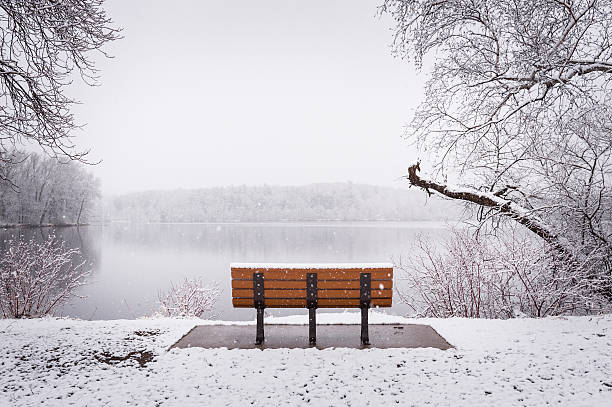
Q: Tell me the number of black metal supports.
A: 3